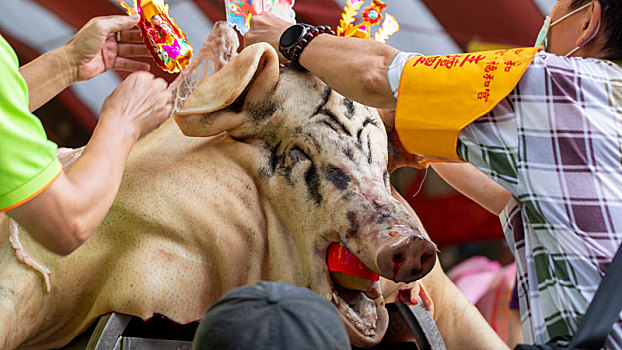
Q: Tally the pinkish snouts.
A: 1